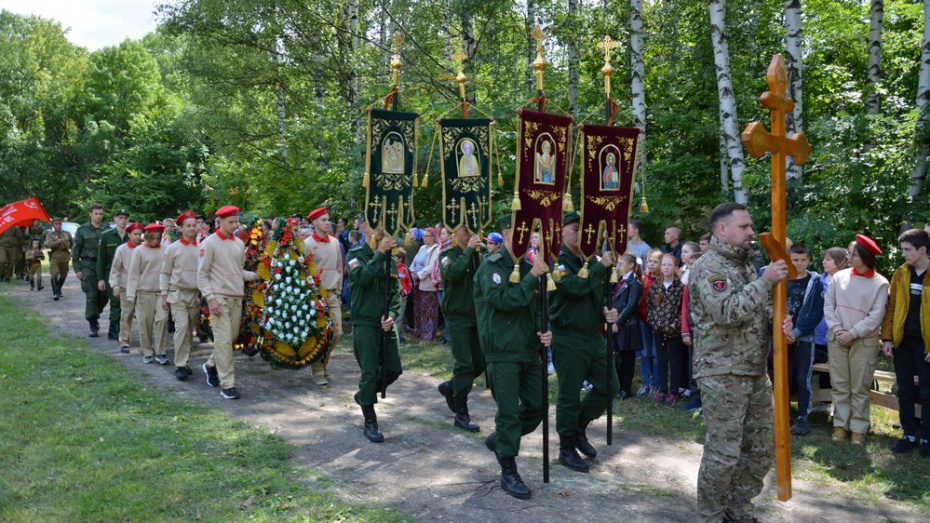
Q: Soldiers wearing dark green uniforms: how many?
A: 6